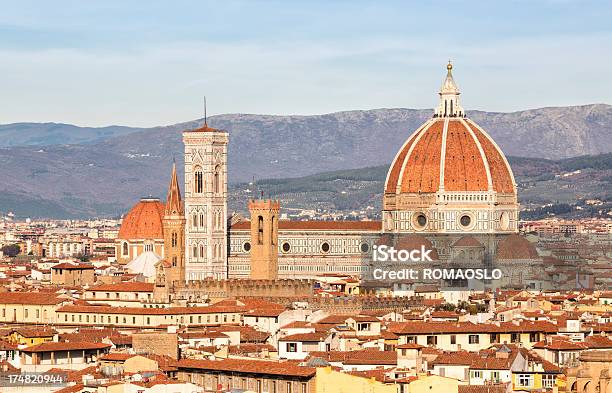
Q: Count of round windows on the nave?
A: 4